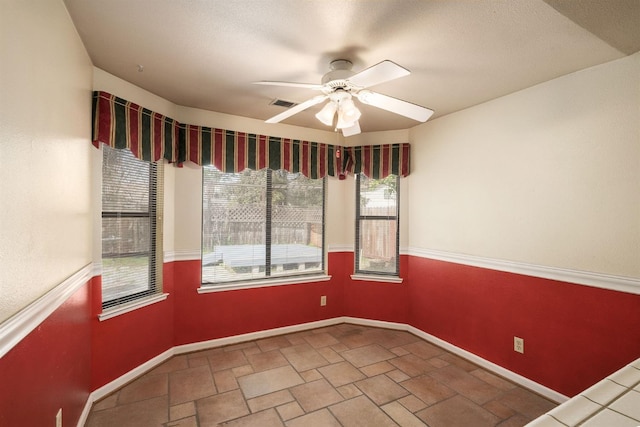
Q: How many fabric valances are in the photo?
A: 3